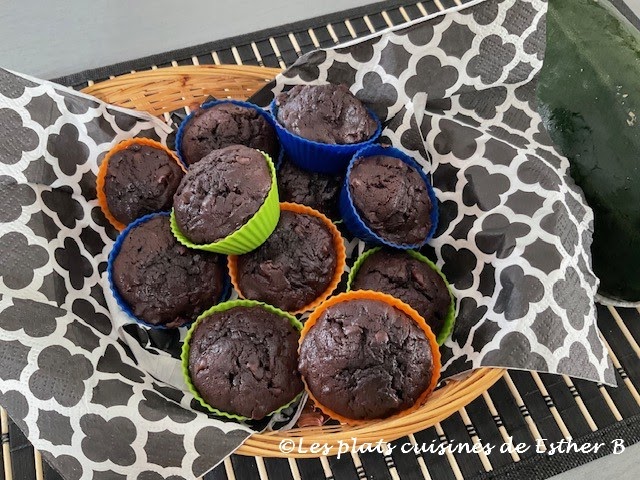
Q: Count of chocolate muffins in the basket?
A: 11